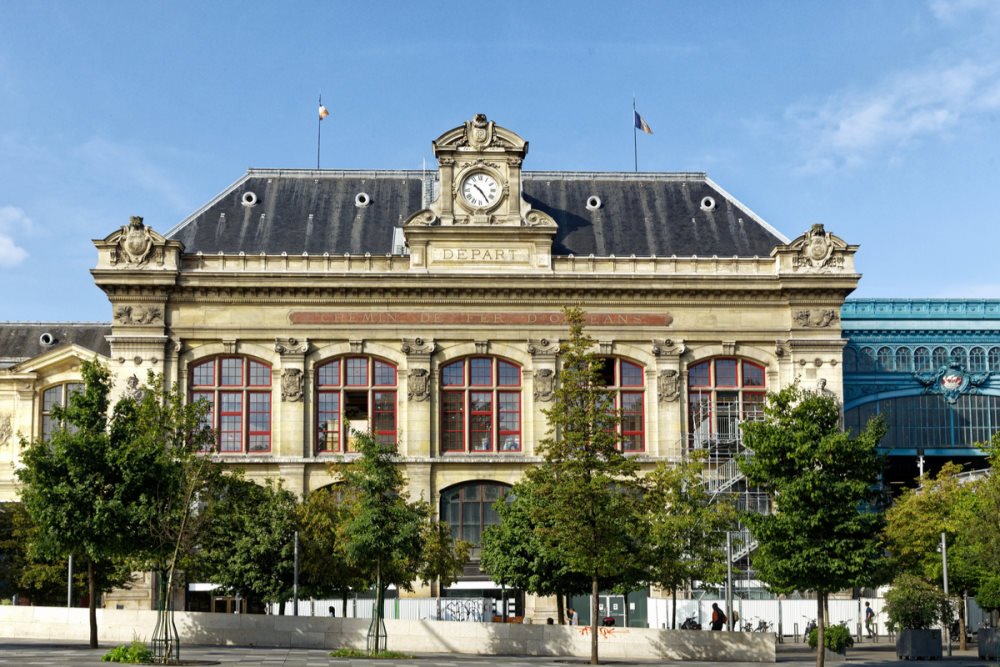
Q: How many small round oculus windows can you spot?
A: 5